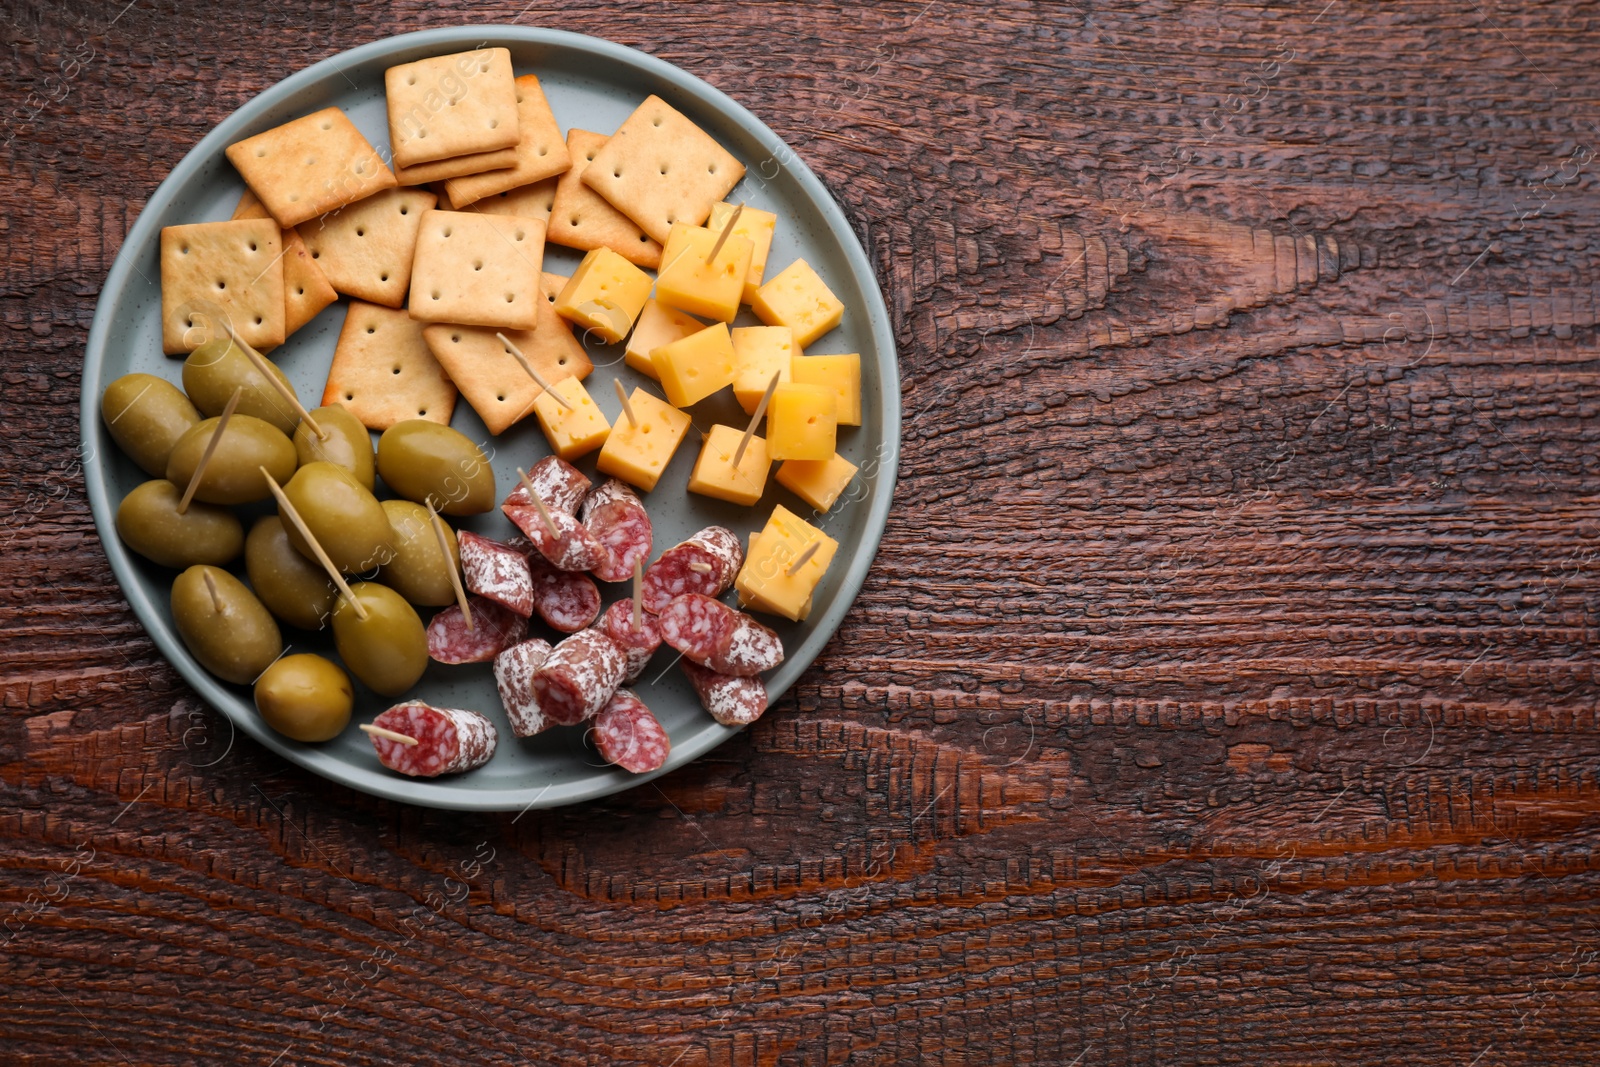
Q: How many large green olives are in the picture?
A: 12